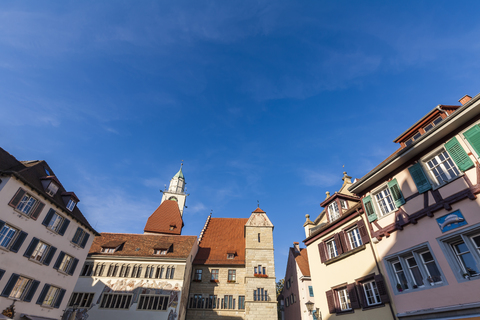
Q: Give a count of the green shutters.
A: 5